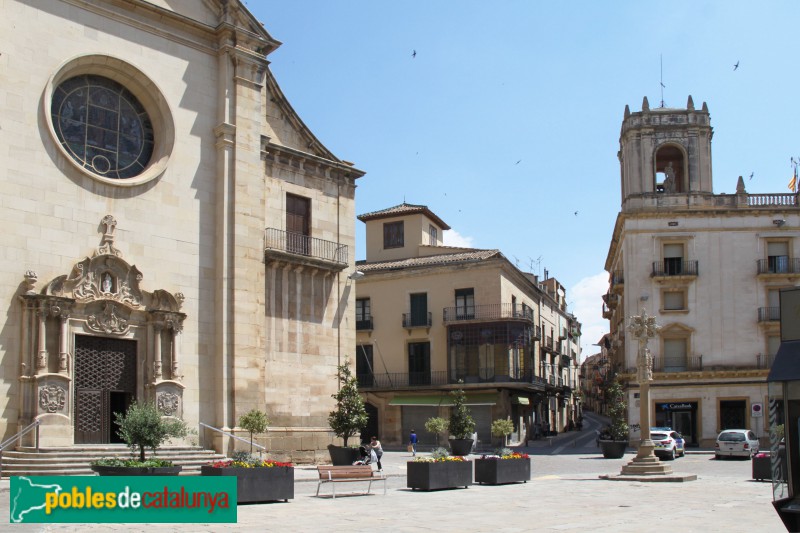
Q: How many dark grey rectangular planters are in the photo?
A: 4